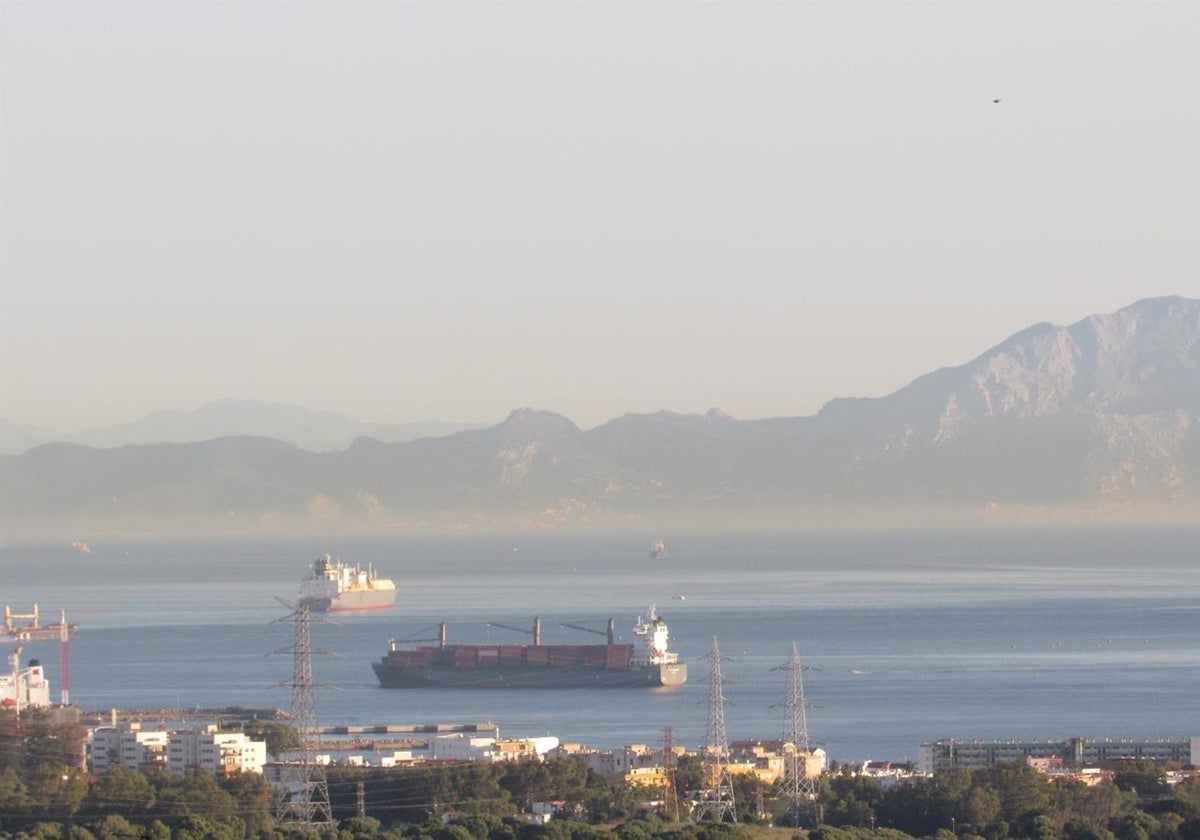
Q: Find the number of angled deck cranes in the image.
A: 3